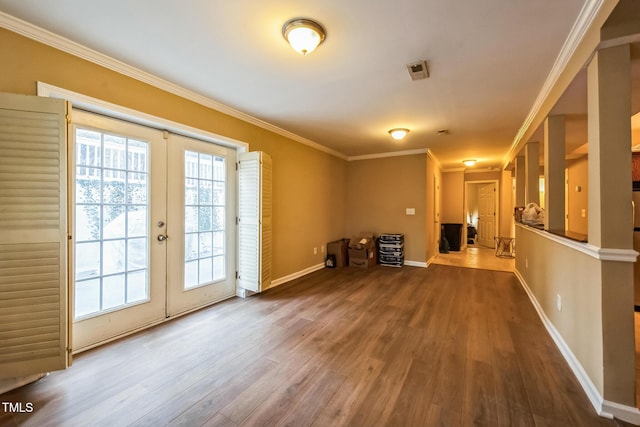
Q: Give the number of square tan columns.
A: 4